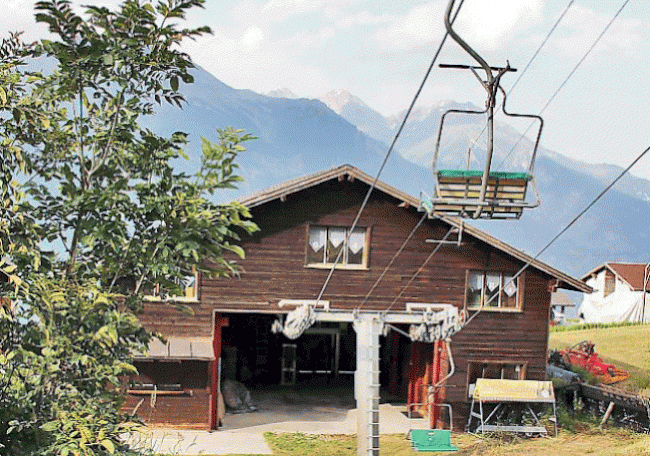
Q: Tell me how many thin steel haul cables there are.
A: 4